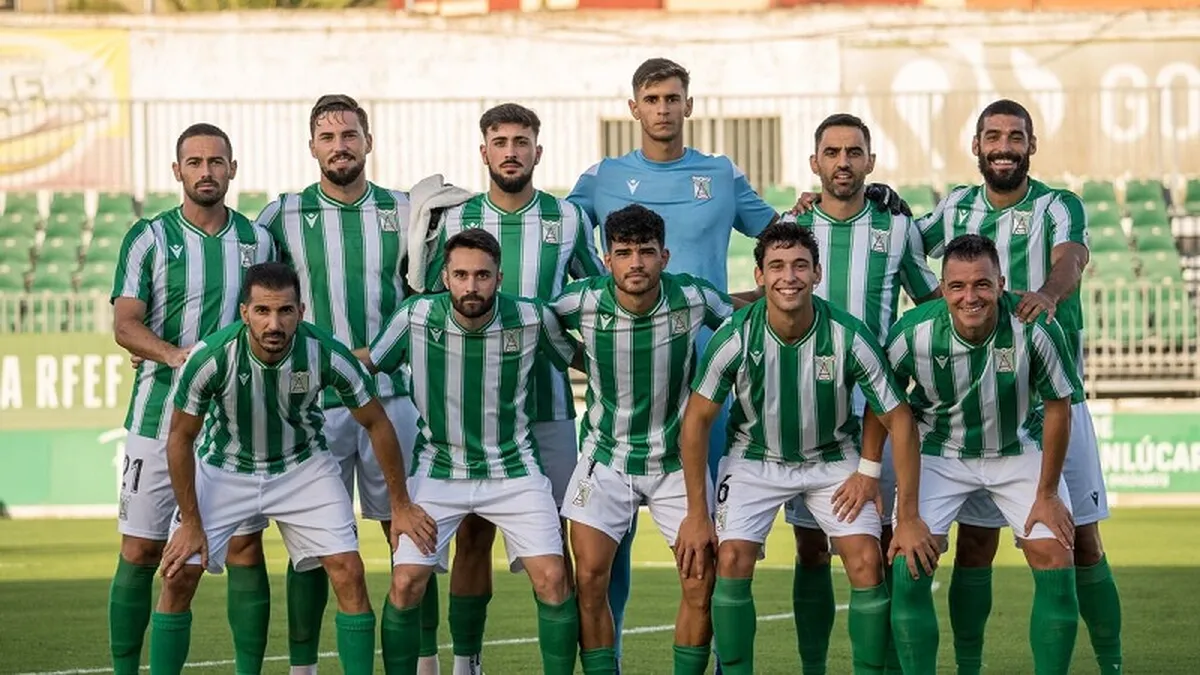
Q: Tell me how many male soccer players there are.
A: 11